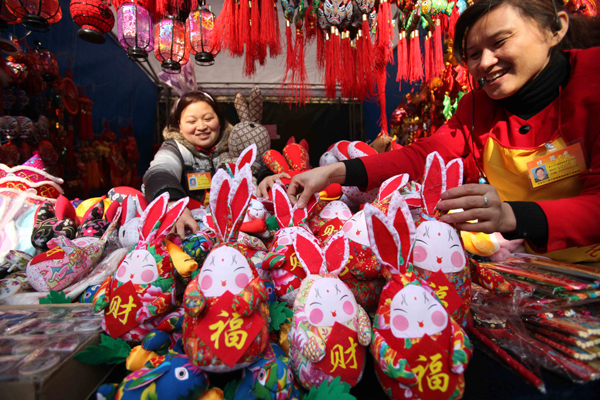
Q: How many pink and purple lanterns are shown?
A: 3